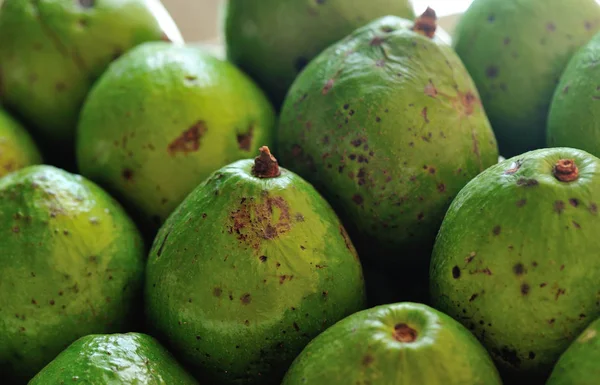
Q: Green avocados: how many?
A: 13